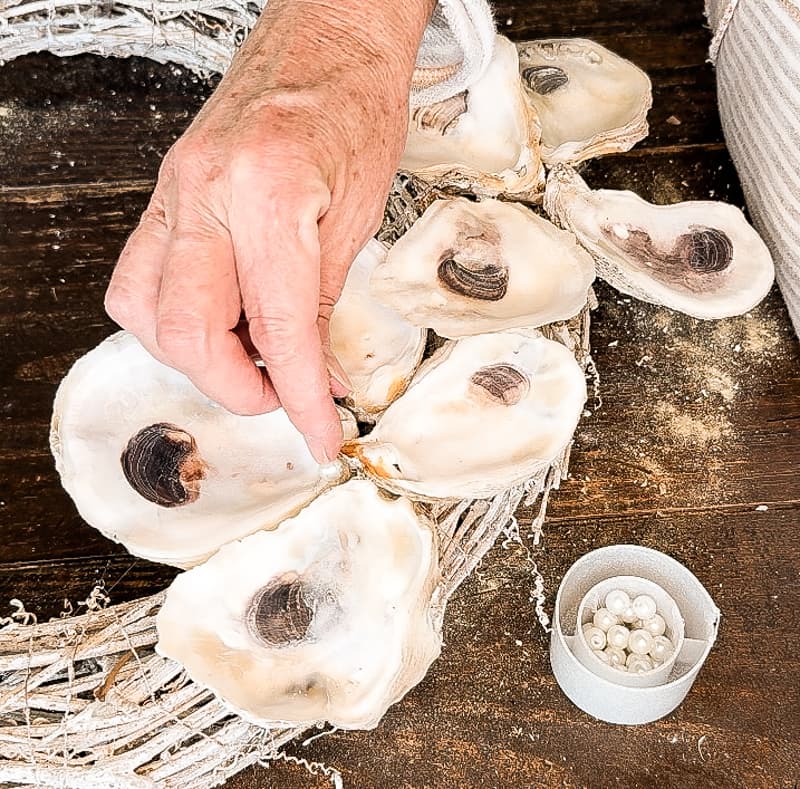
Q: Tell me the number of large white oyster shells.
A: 8